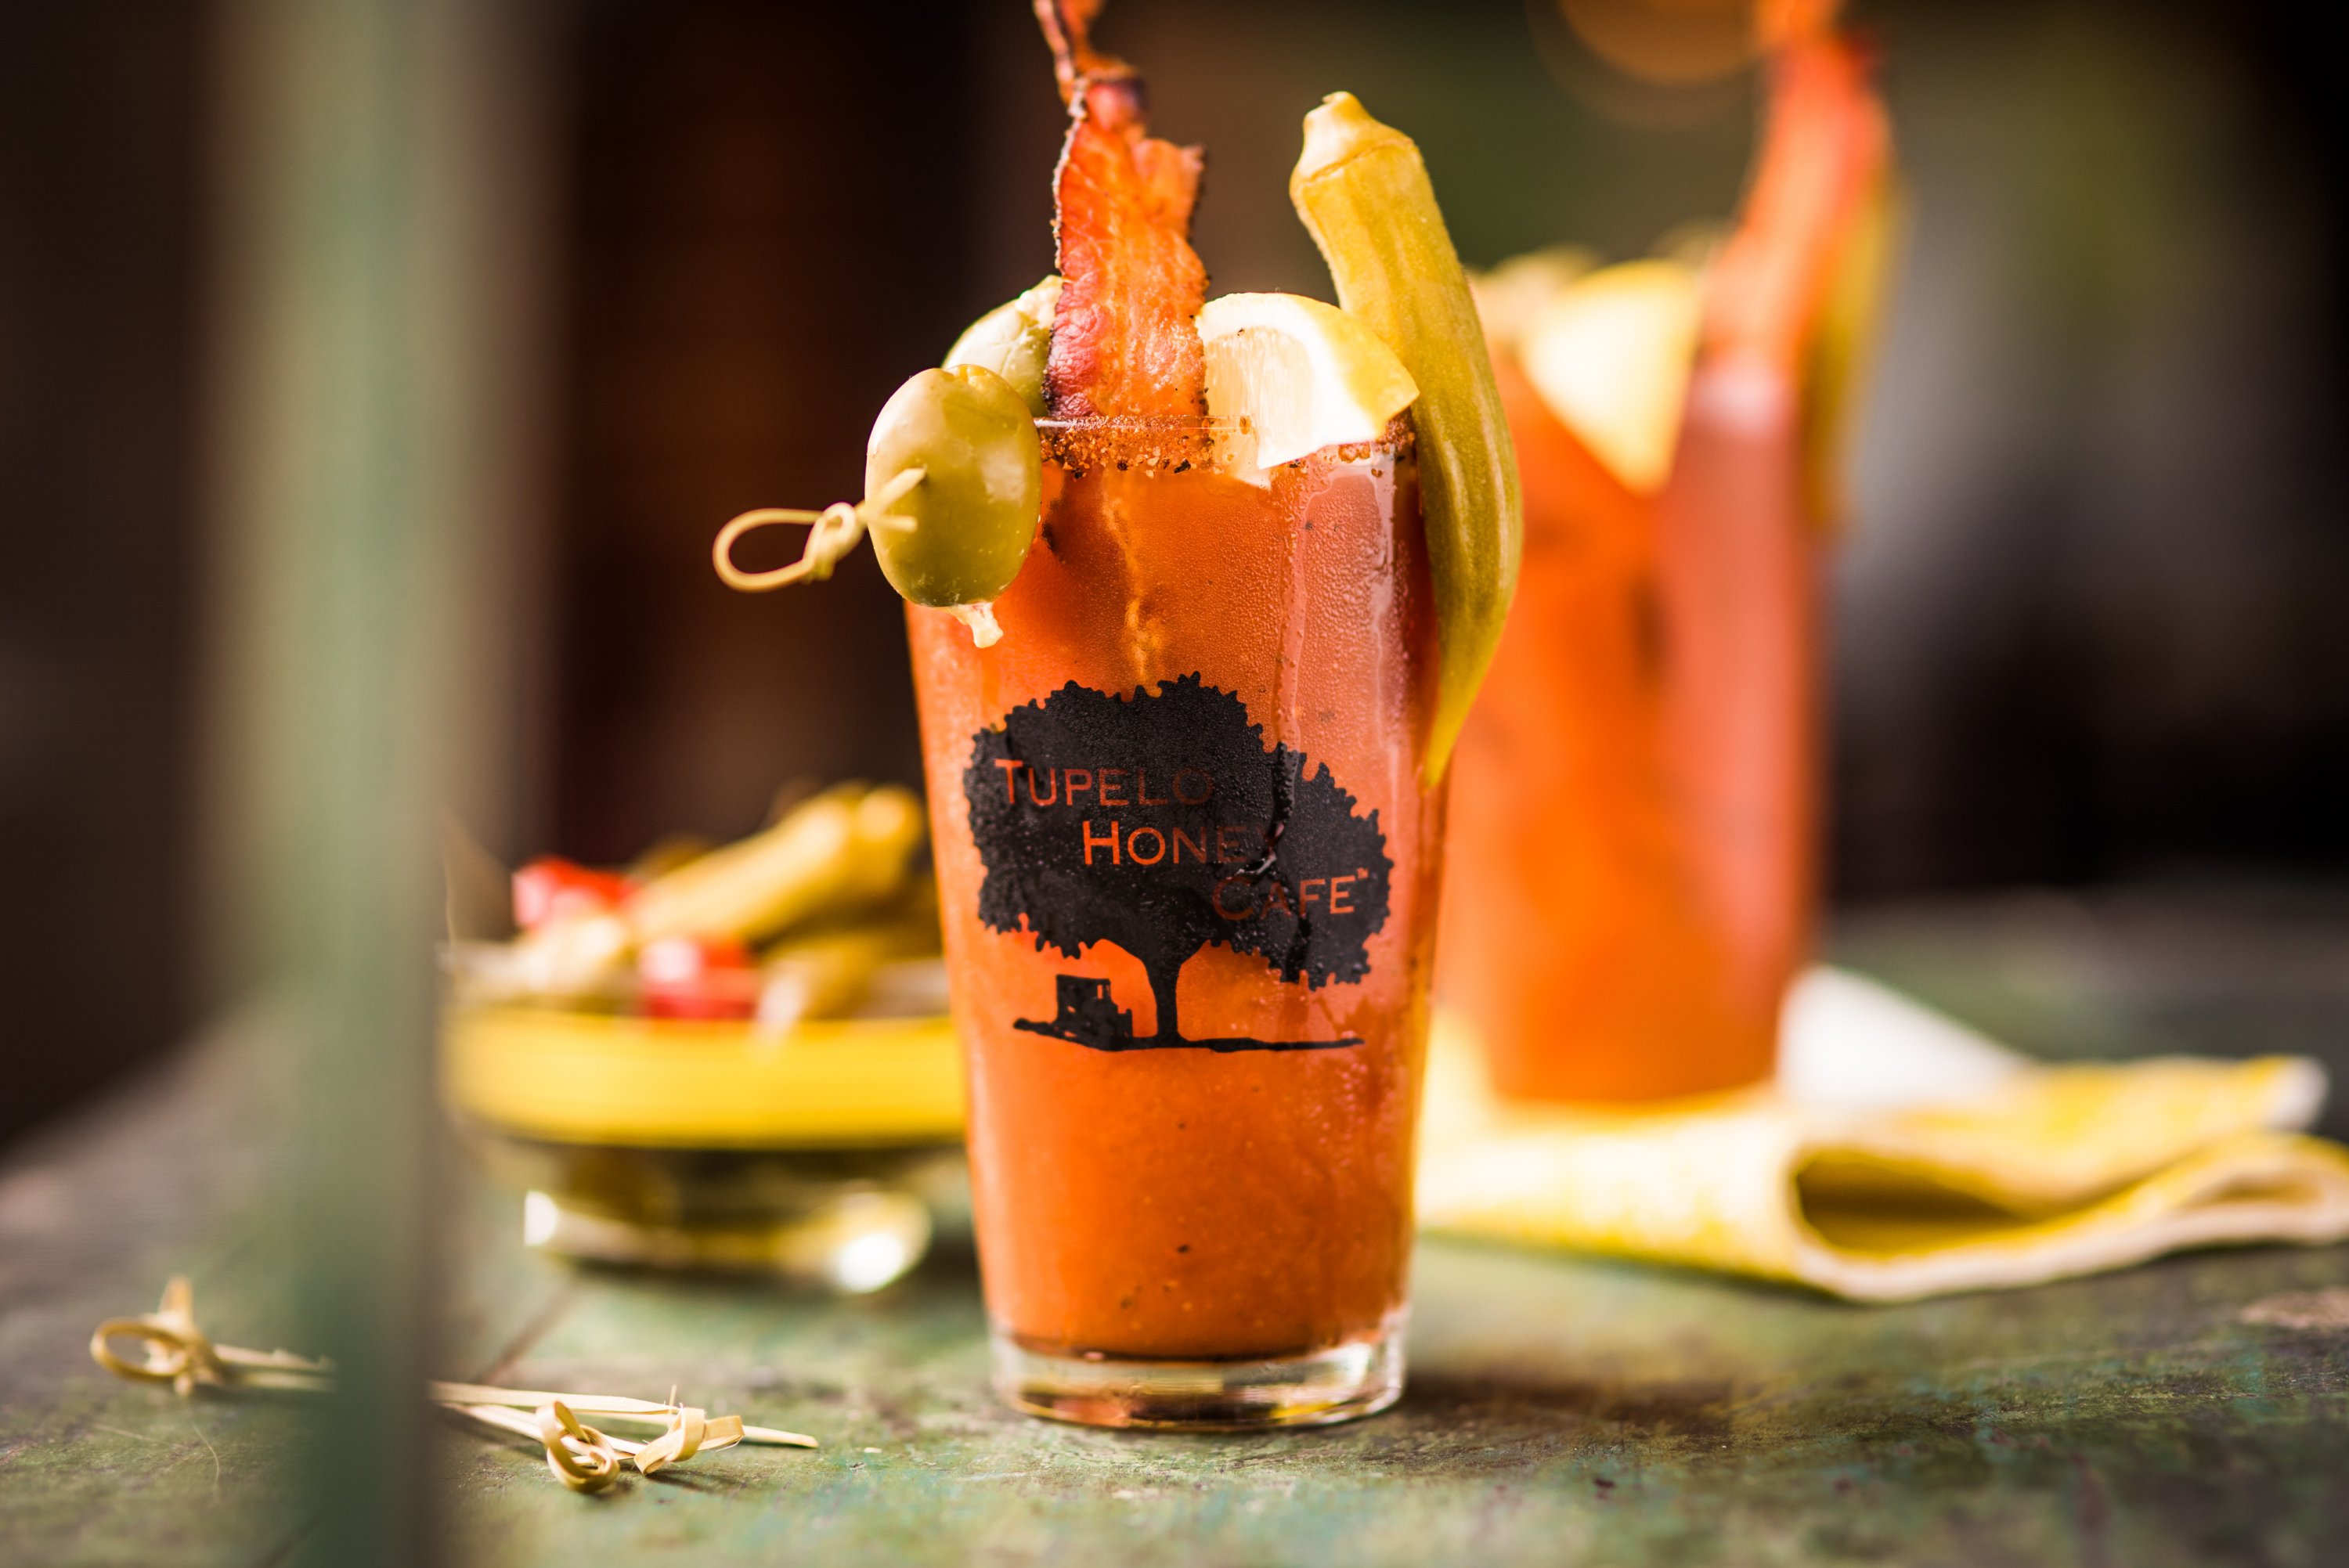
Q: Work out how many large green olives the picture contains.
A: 2